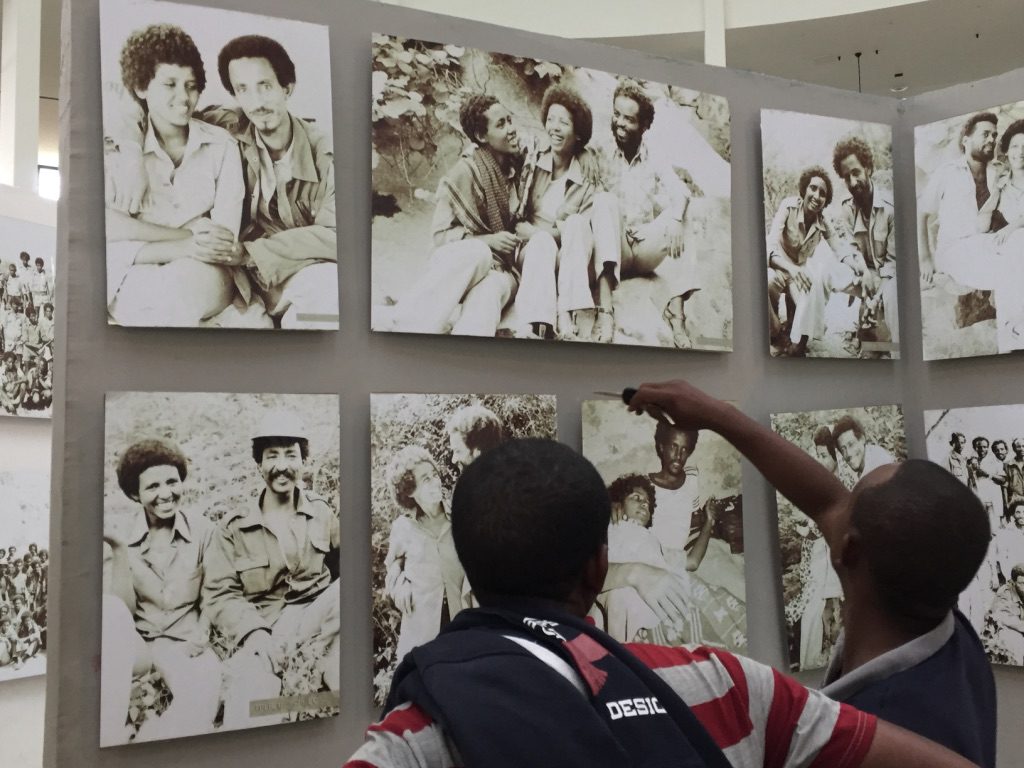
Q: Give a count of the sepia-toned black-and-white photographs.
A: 11